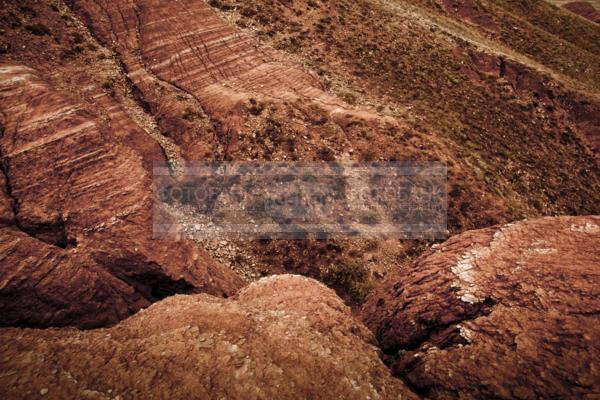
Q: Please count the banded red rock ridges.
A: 2